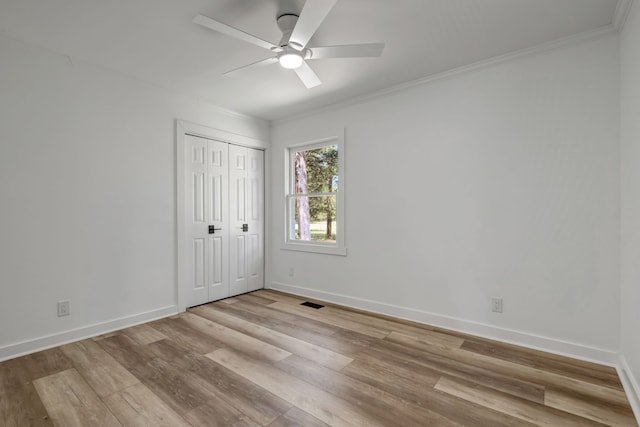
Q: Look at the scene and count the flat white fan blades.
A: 5